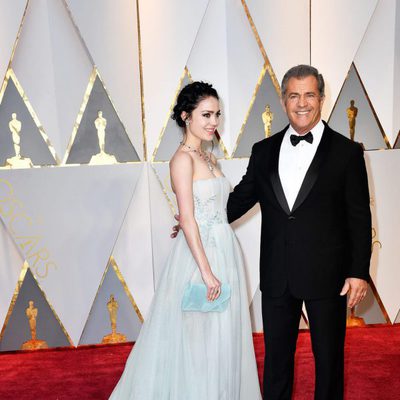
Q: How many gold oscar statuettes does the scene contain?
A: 7